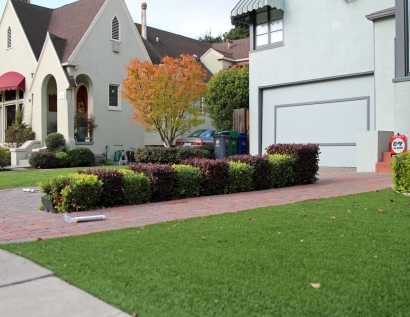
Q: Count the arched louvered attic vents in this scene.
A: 2